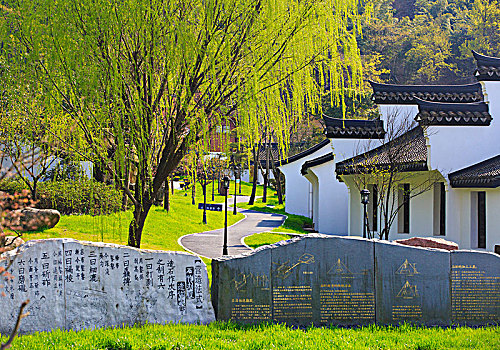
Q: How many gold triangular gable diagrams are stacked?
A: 2